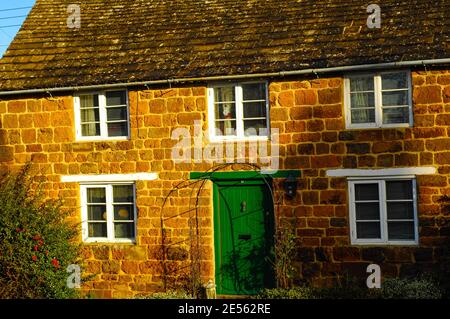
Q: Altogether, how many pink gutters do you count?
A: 0